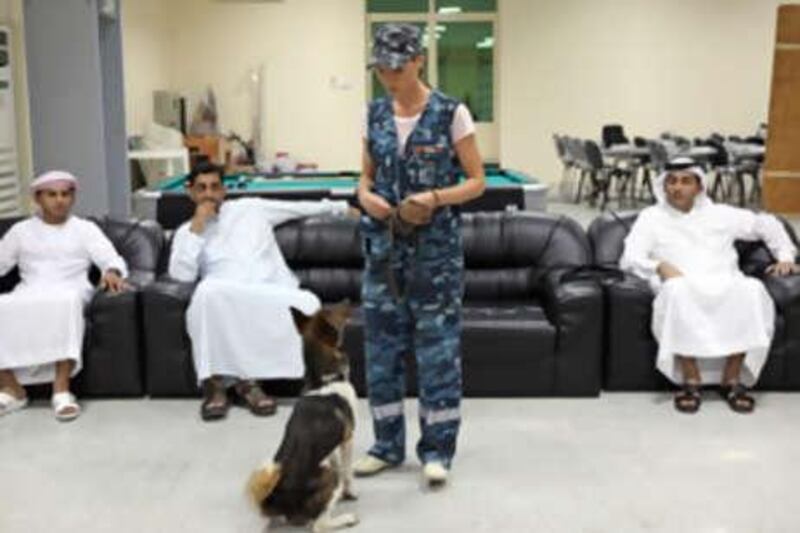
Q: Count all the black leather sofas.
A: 3